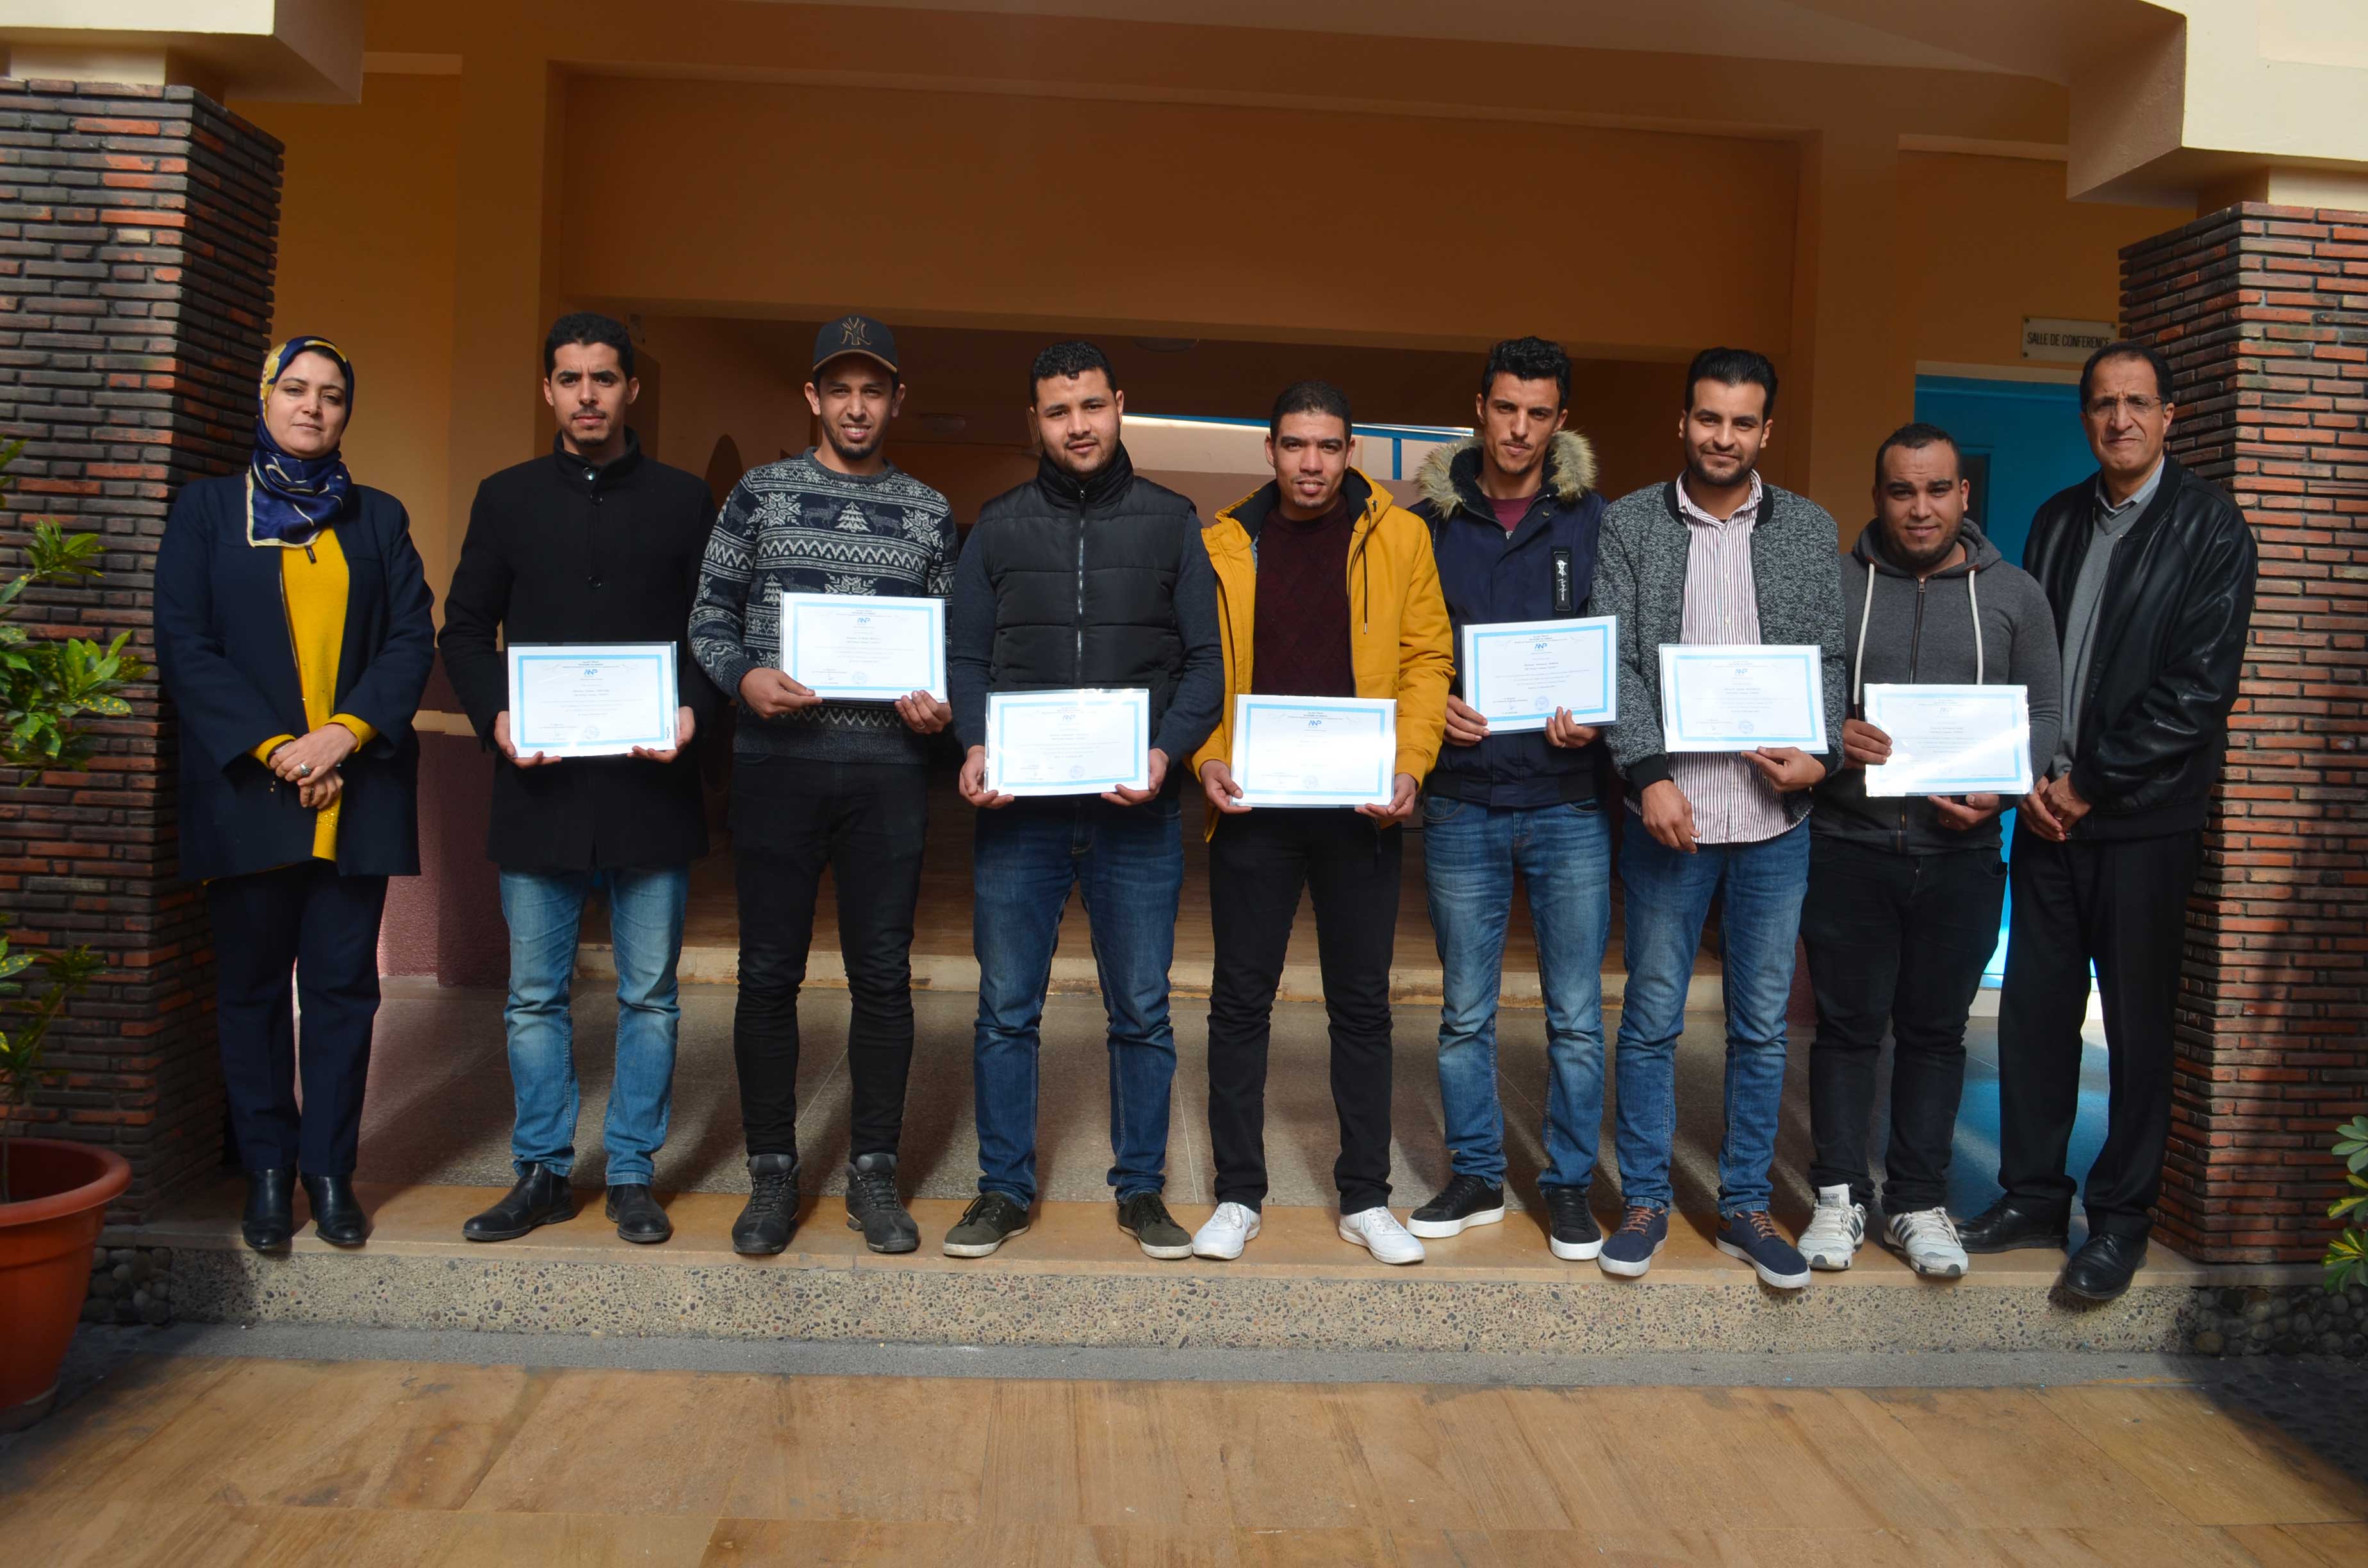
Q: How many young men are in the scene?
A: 7